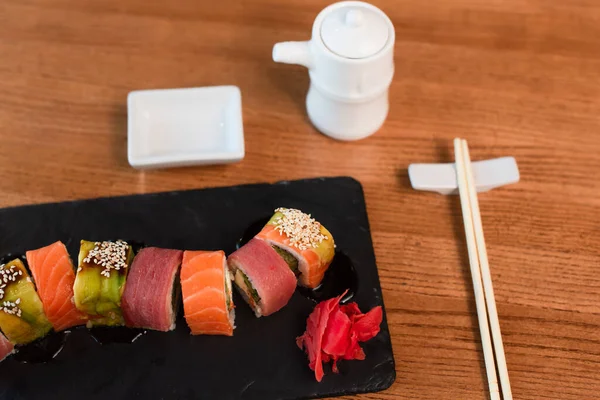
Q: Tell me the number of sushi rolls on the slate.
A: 8